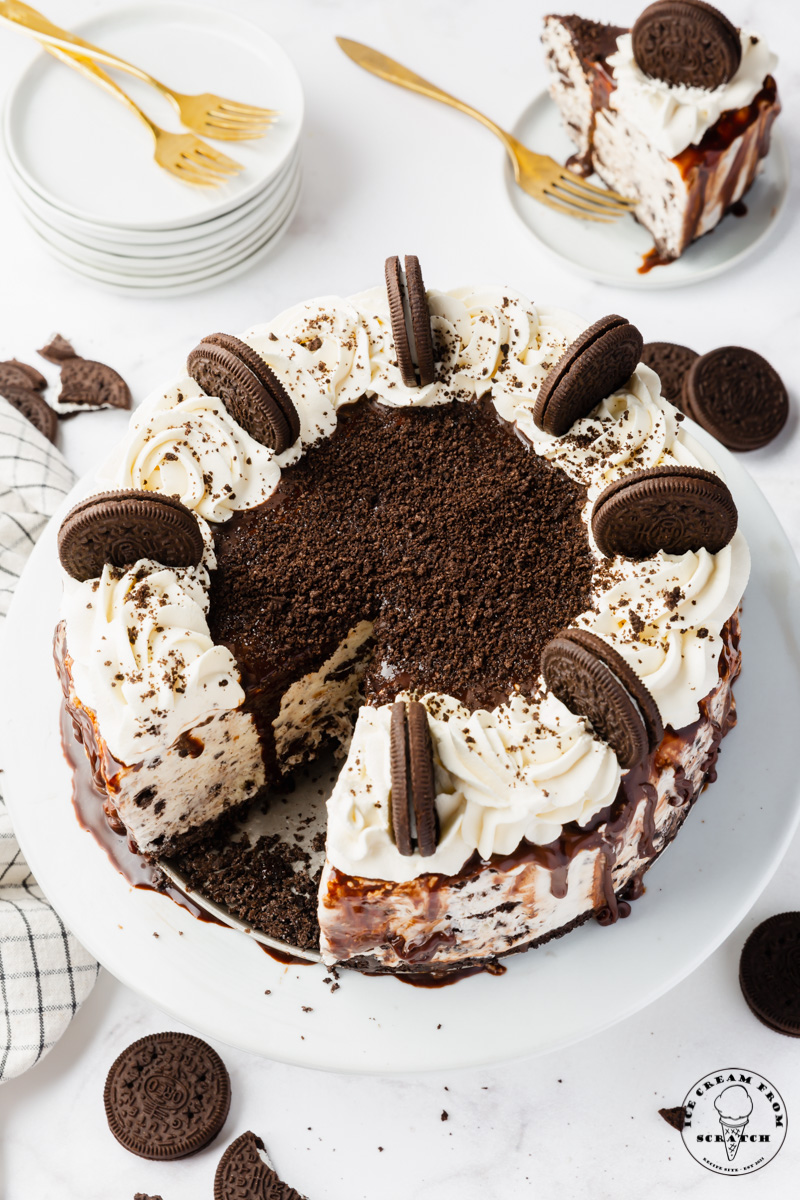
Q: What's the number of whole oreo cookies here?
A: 12